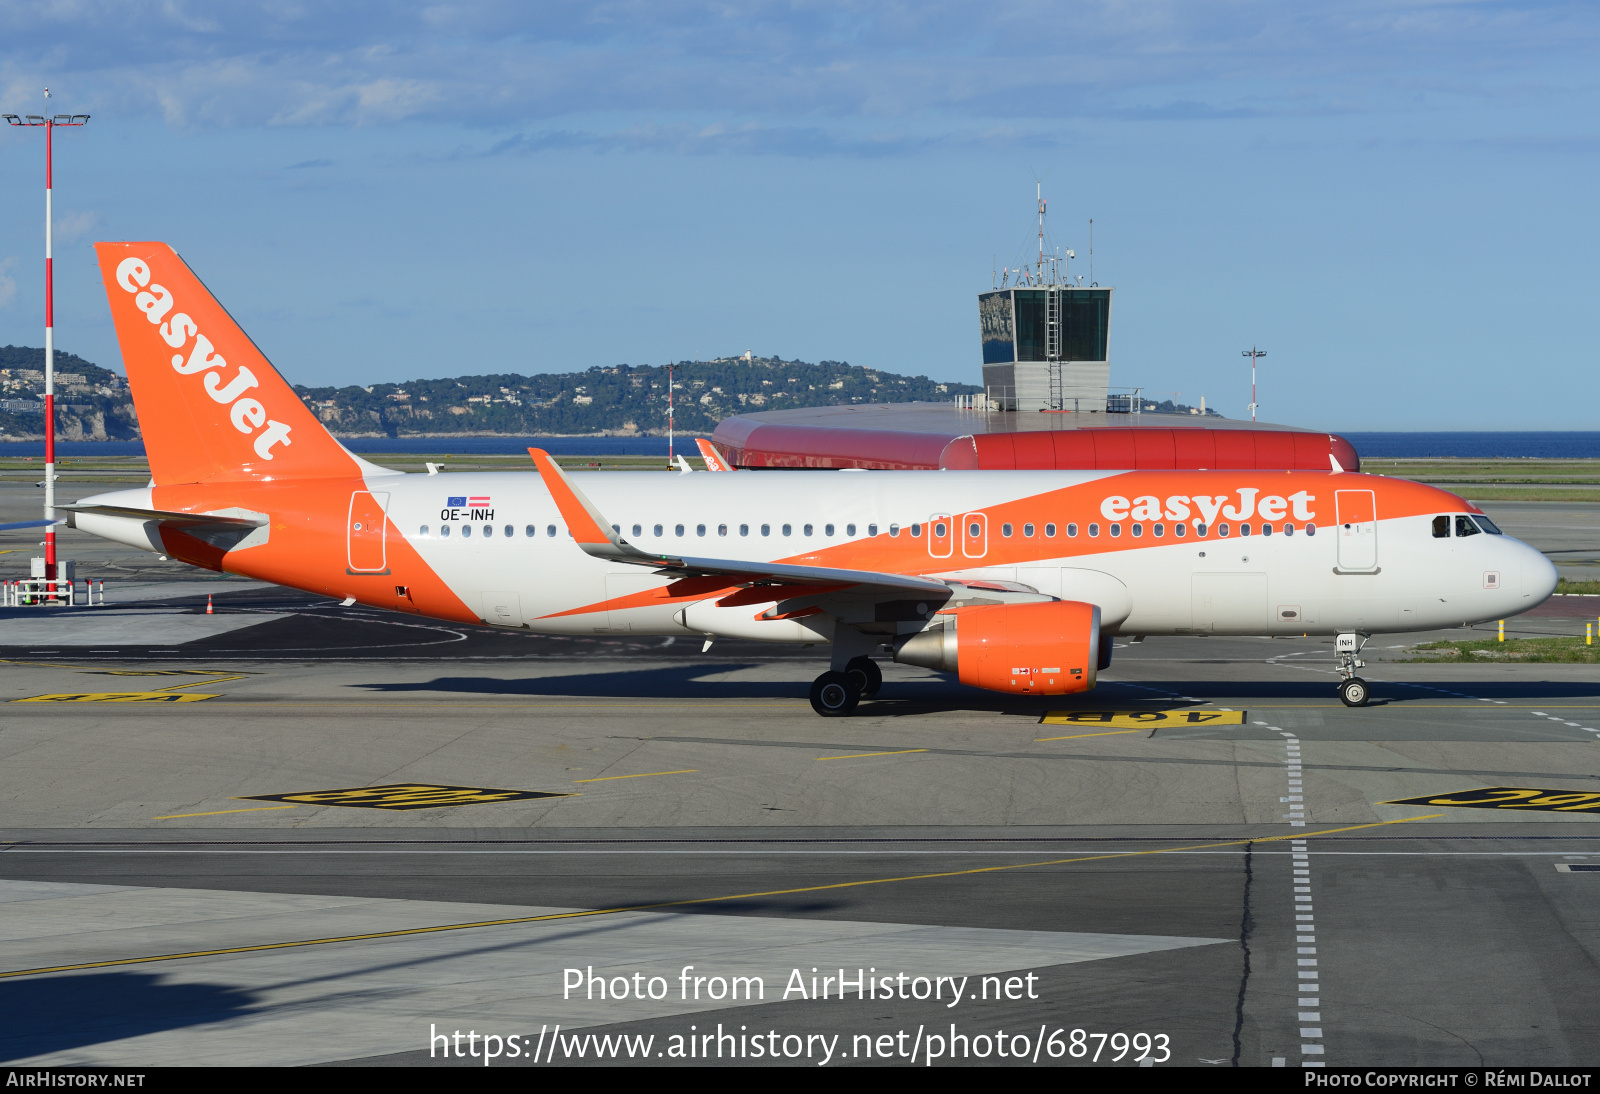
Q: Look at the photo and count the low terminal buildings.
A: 1